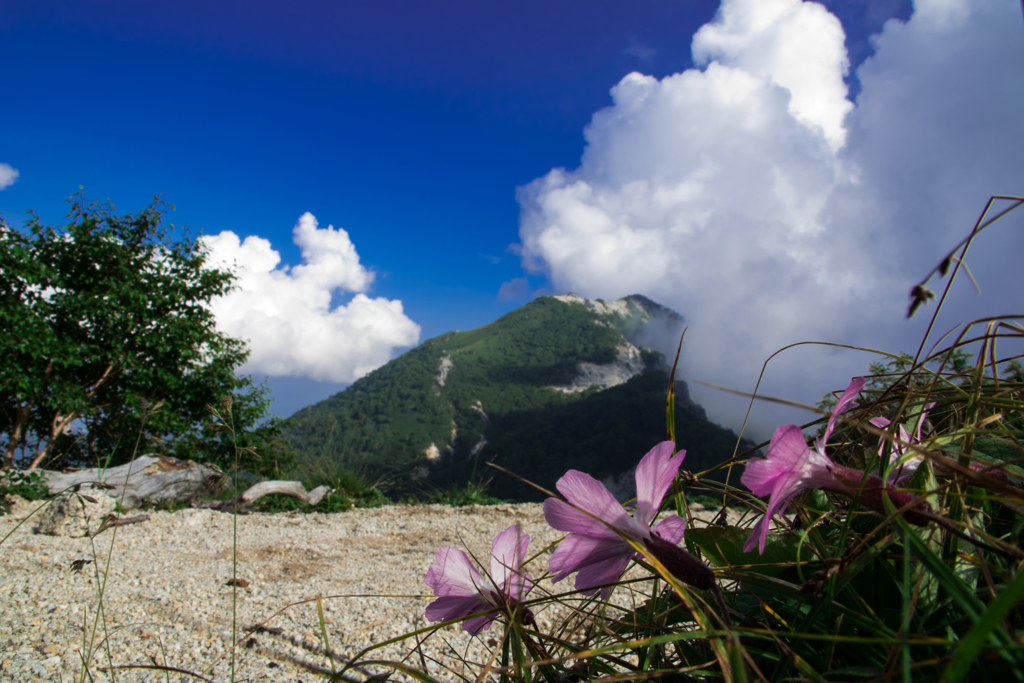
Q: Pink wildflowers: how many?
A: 4